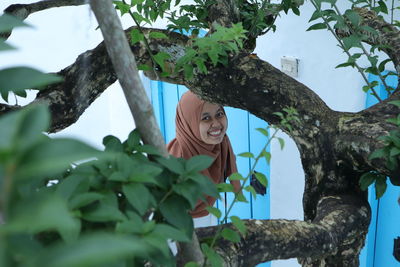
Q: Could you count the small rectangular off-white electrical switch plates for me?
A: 1